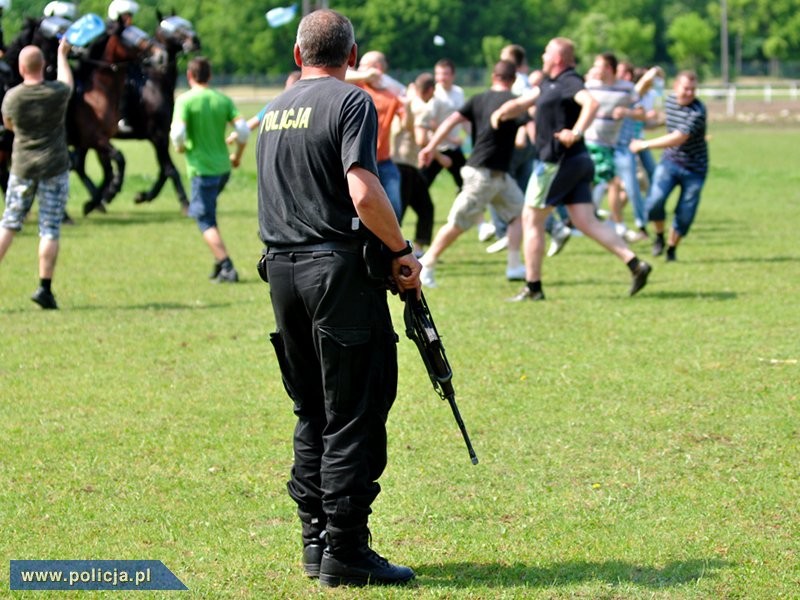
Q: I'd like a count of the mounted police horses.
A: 3